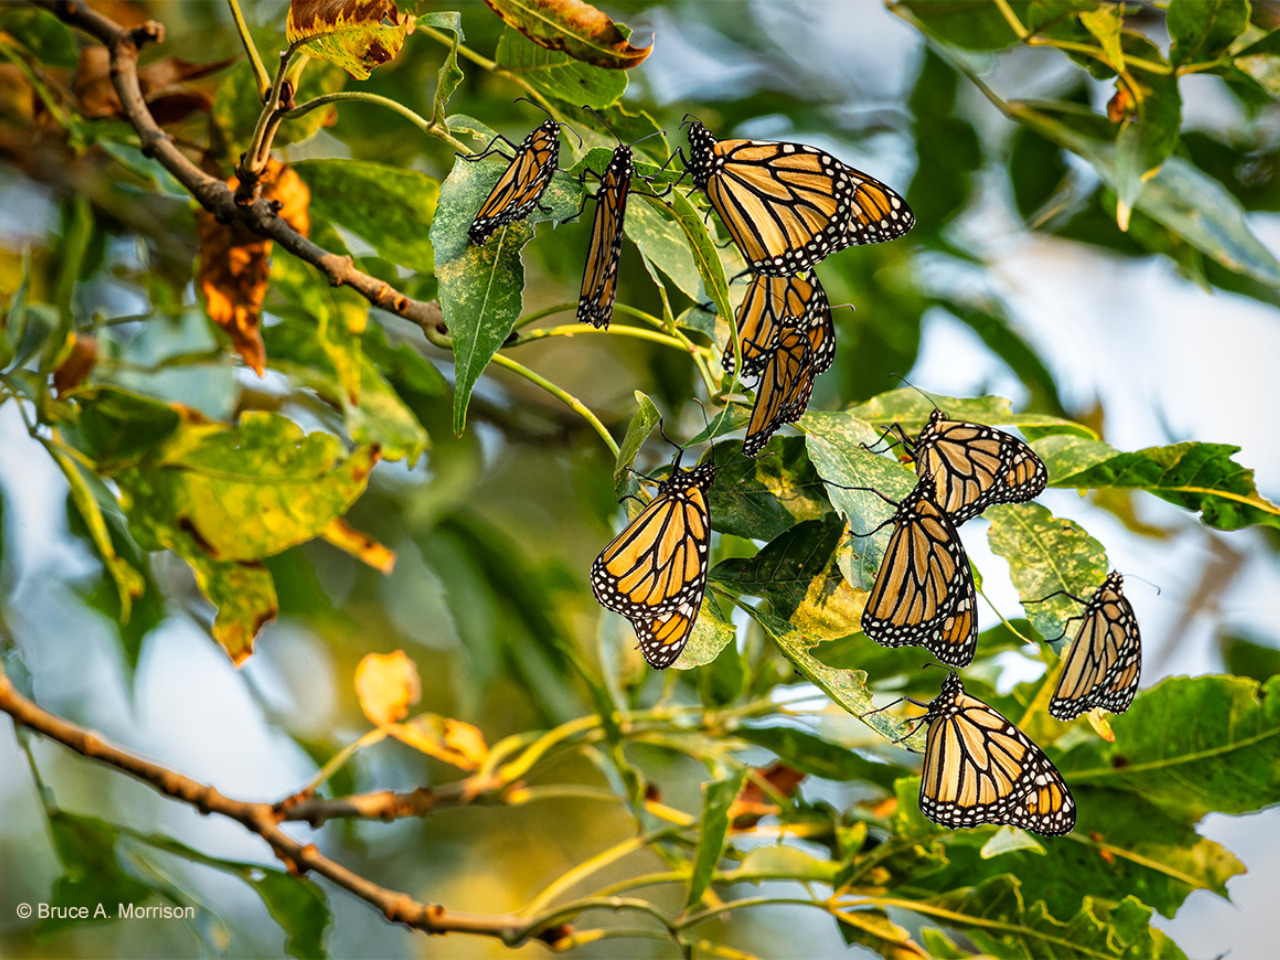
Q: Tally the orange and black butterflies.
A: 10